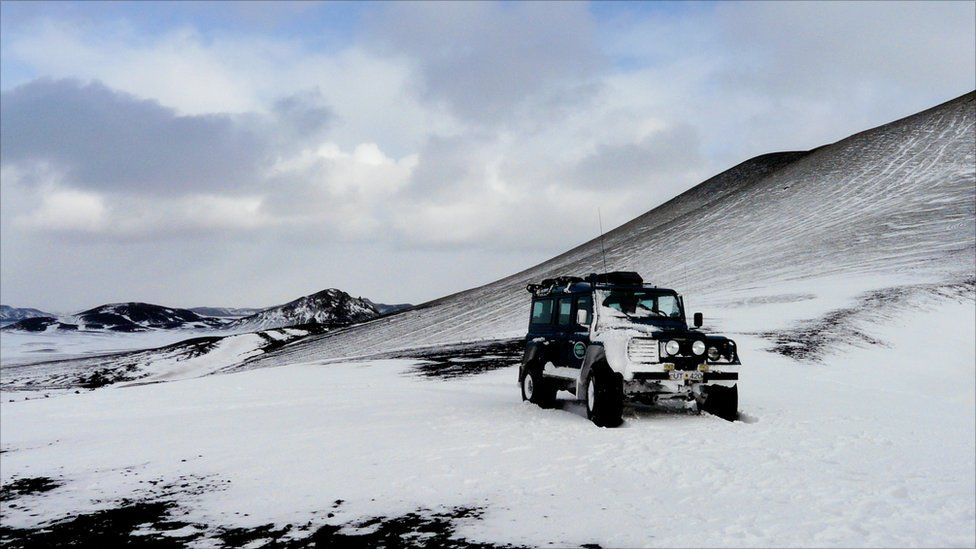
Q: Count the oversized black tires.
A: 3